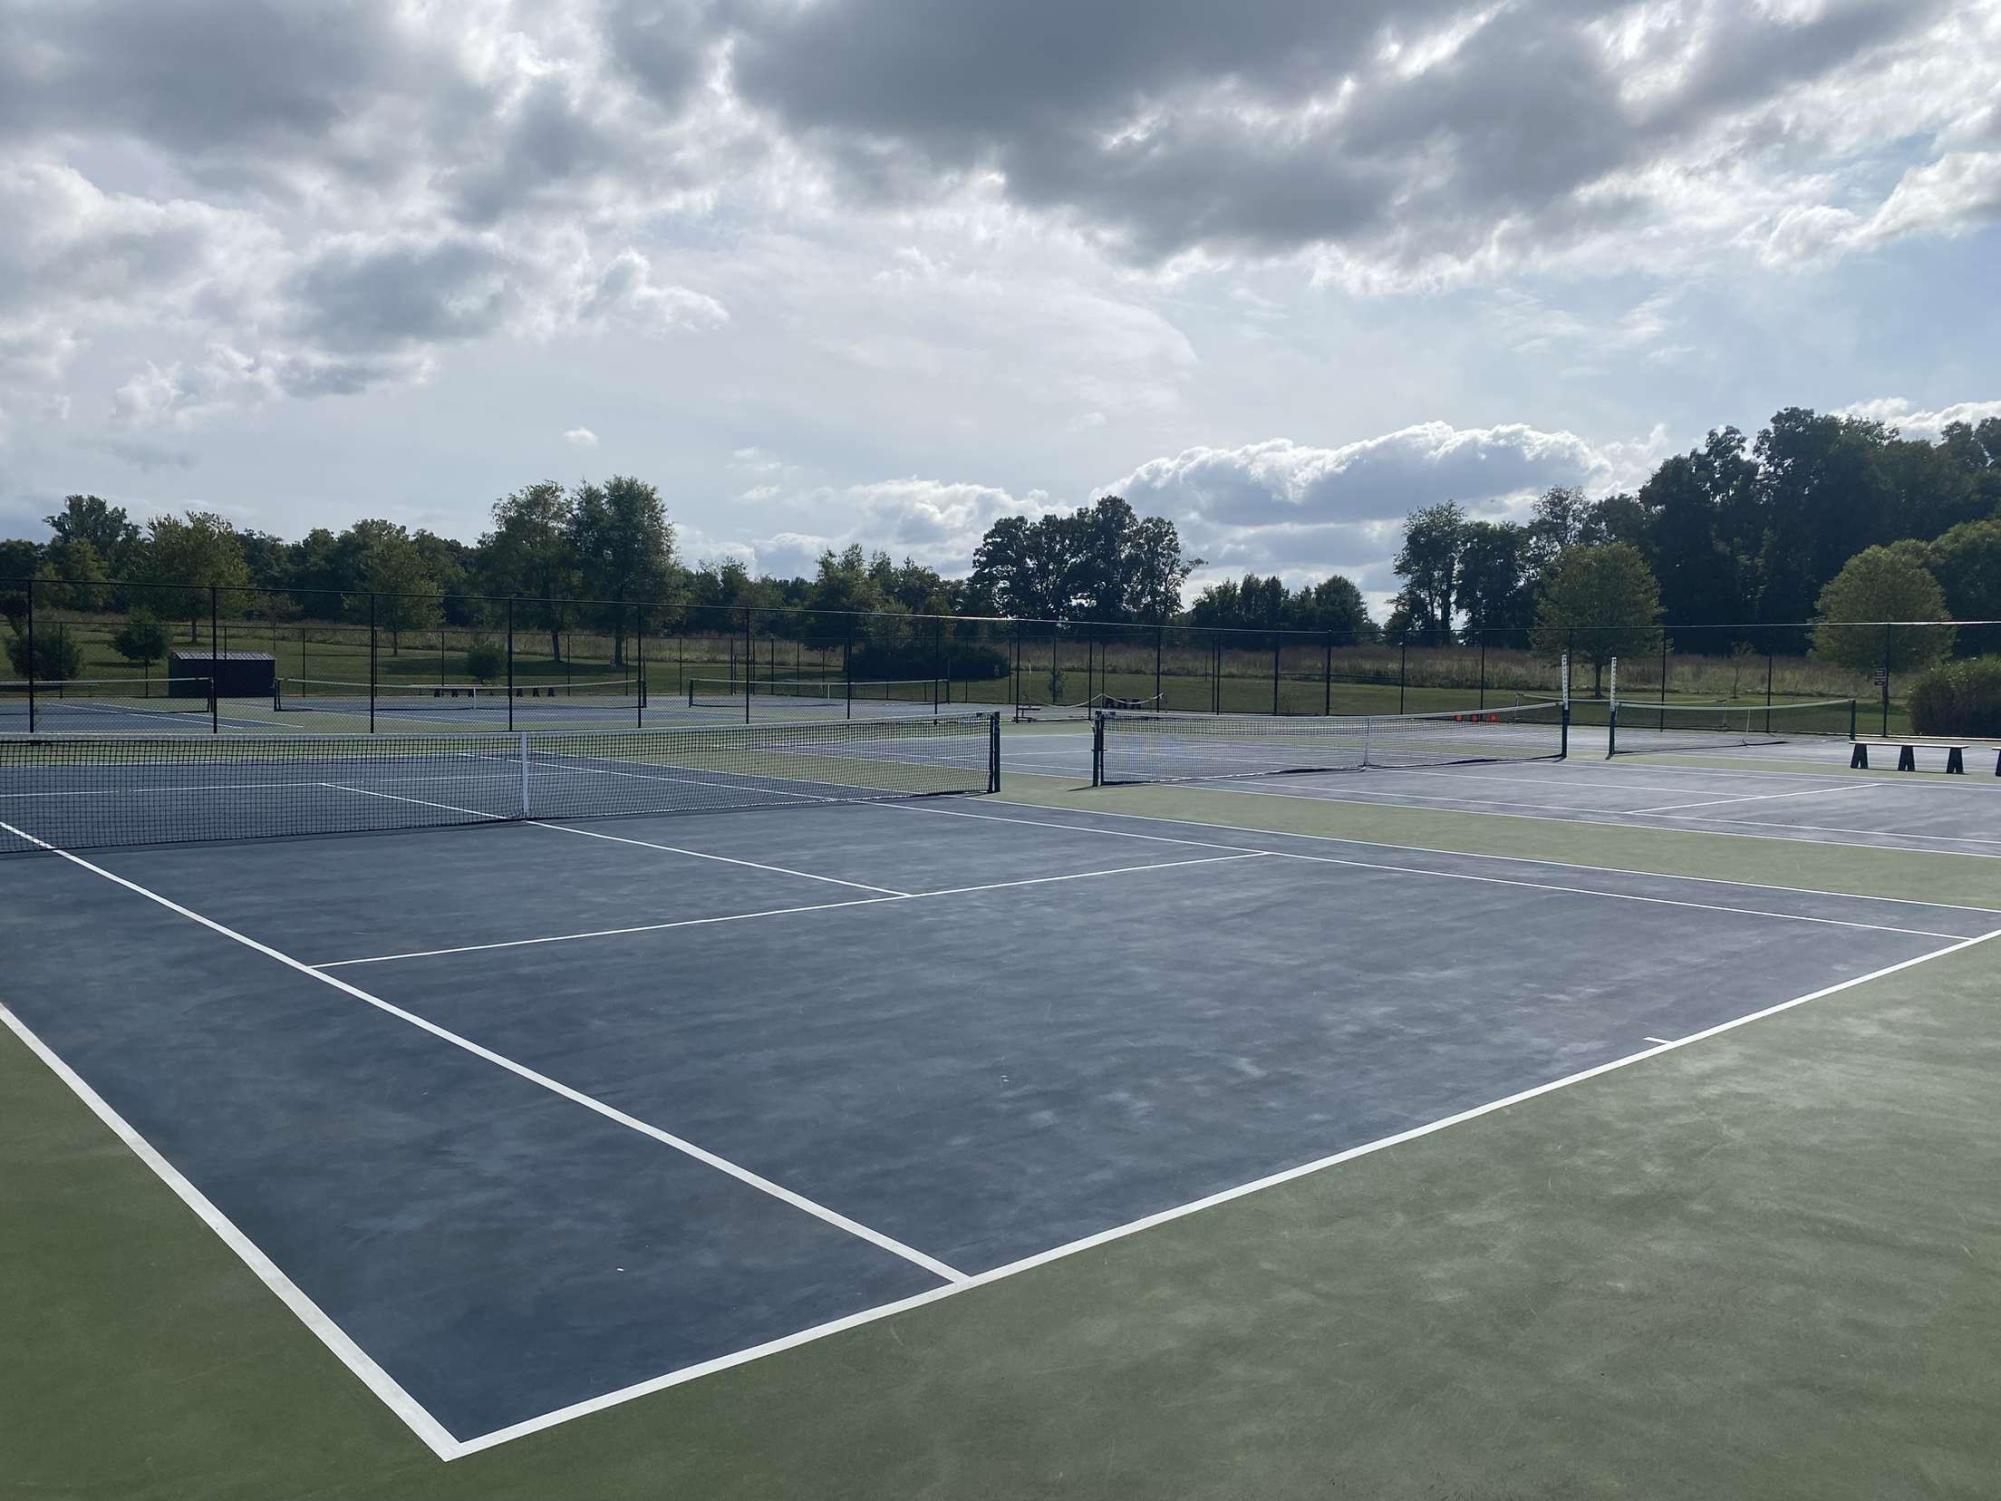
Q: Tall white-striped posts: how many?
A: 2